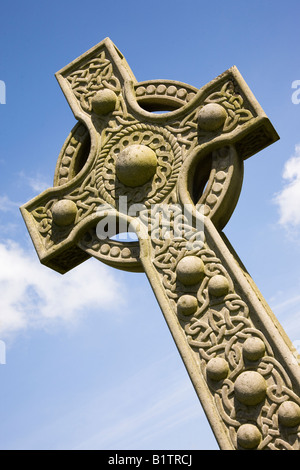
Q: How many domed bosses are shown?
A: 12